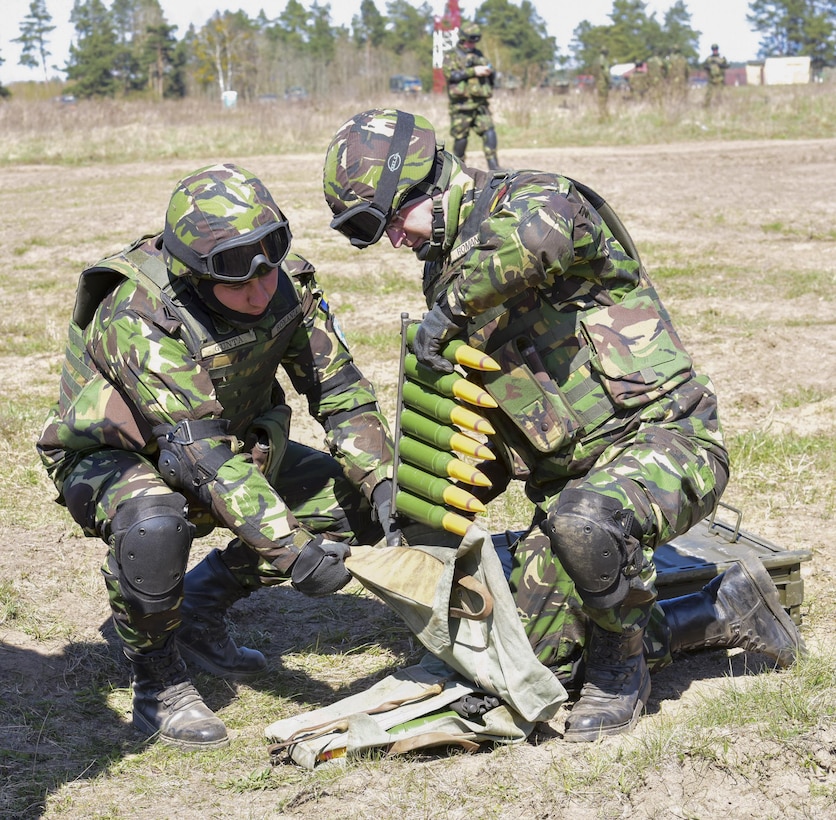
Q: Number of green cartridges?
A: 7